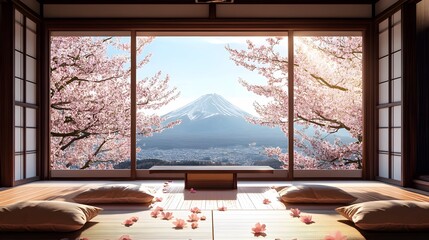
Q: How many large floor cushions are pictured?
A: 4